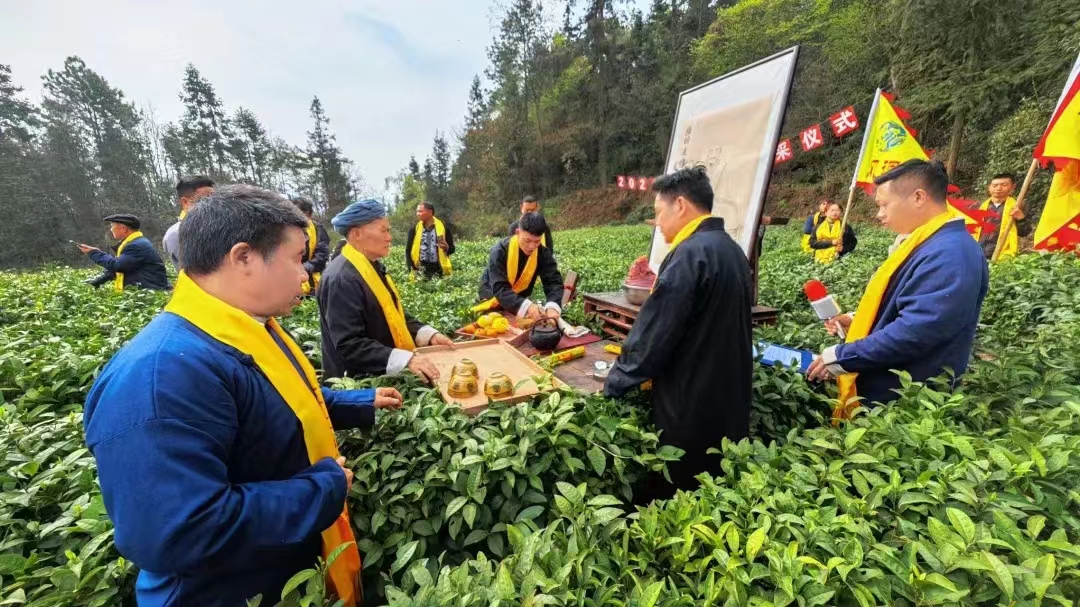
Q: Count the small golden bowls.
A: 3